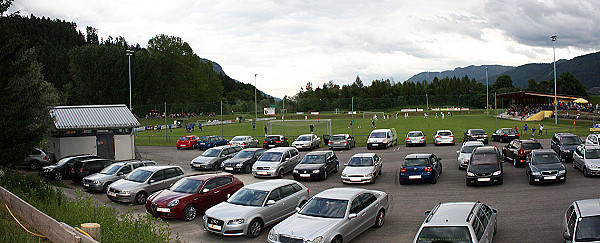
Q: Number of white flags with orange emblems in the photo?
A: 0